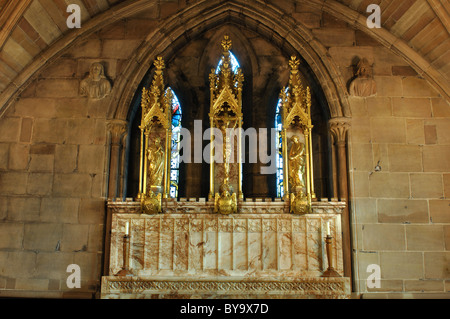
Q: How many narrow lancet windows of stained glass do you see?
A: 3